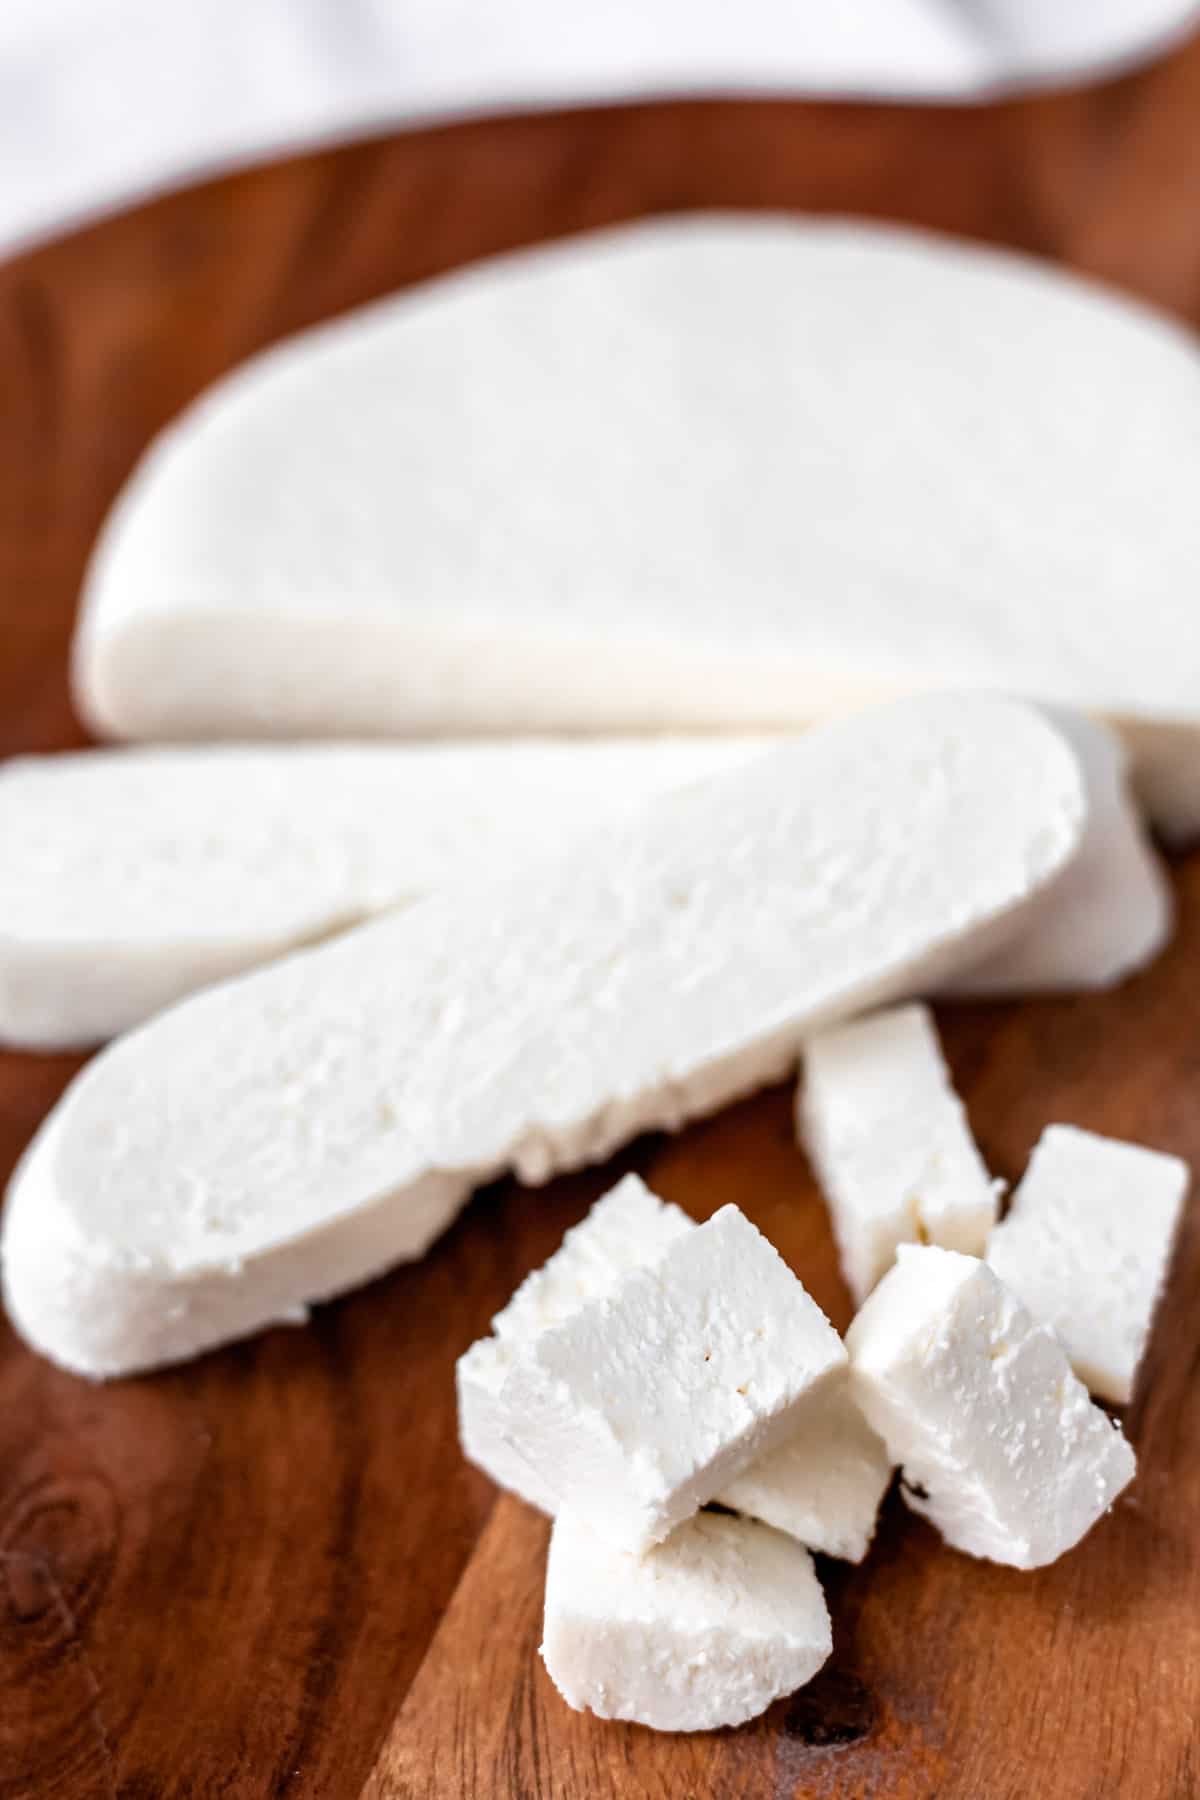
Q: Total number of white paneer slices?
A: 2